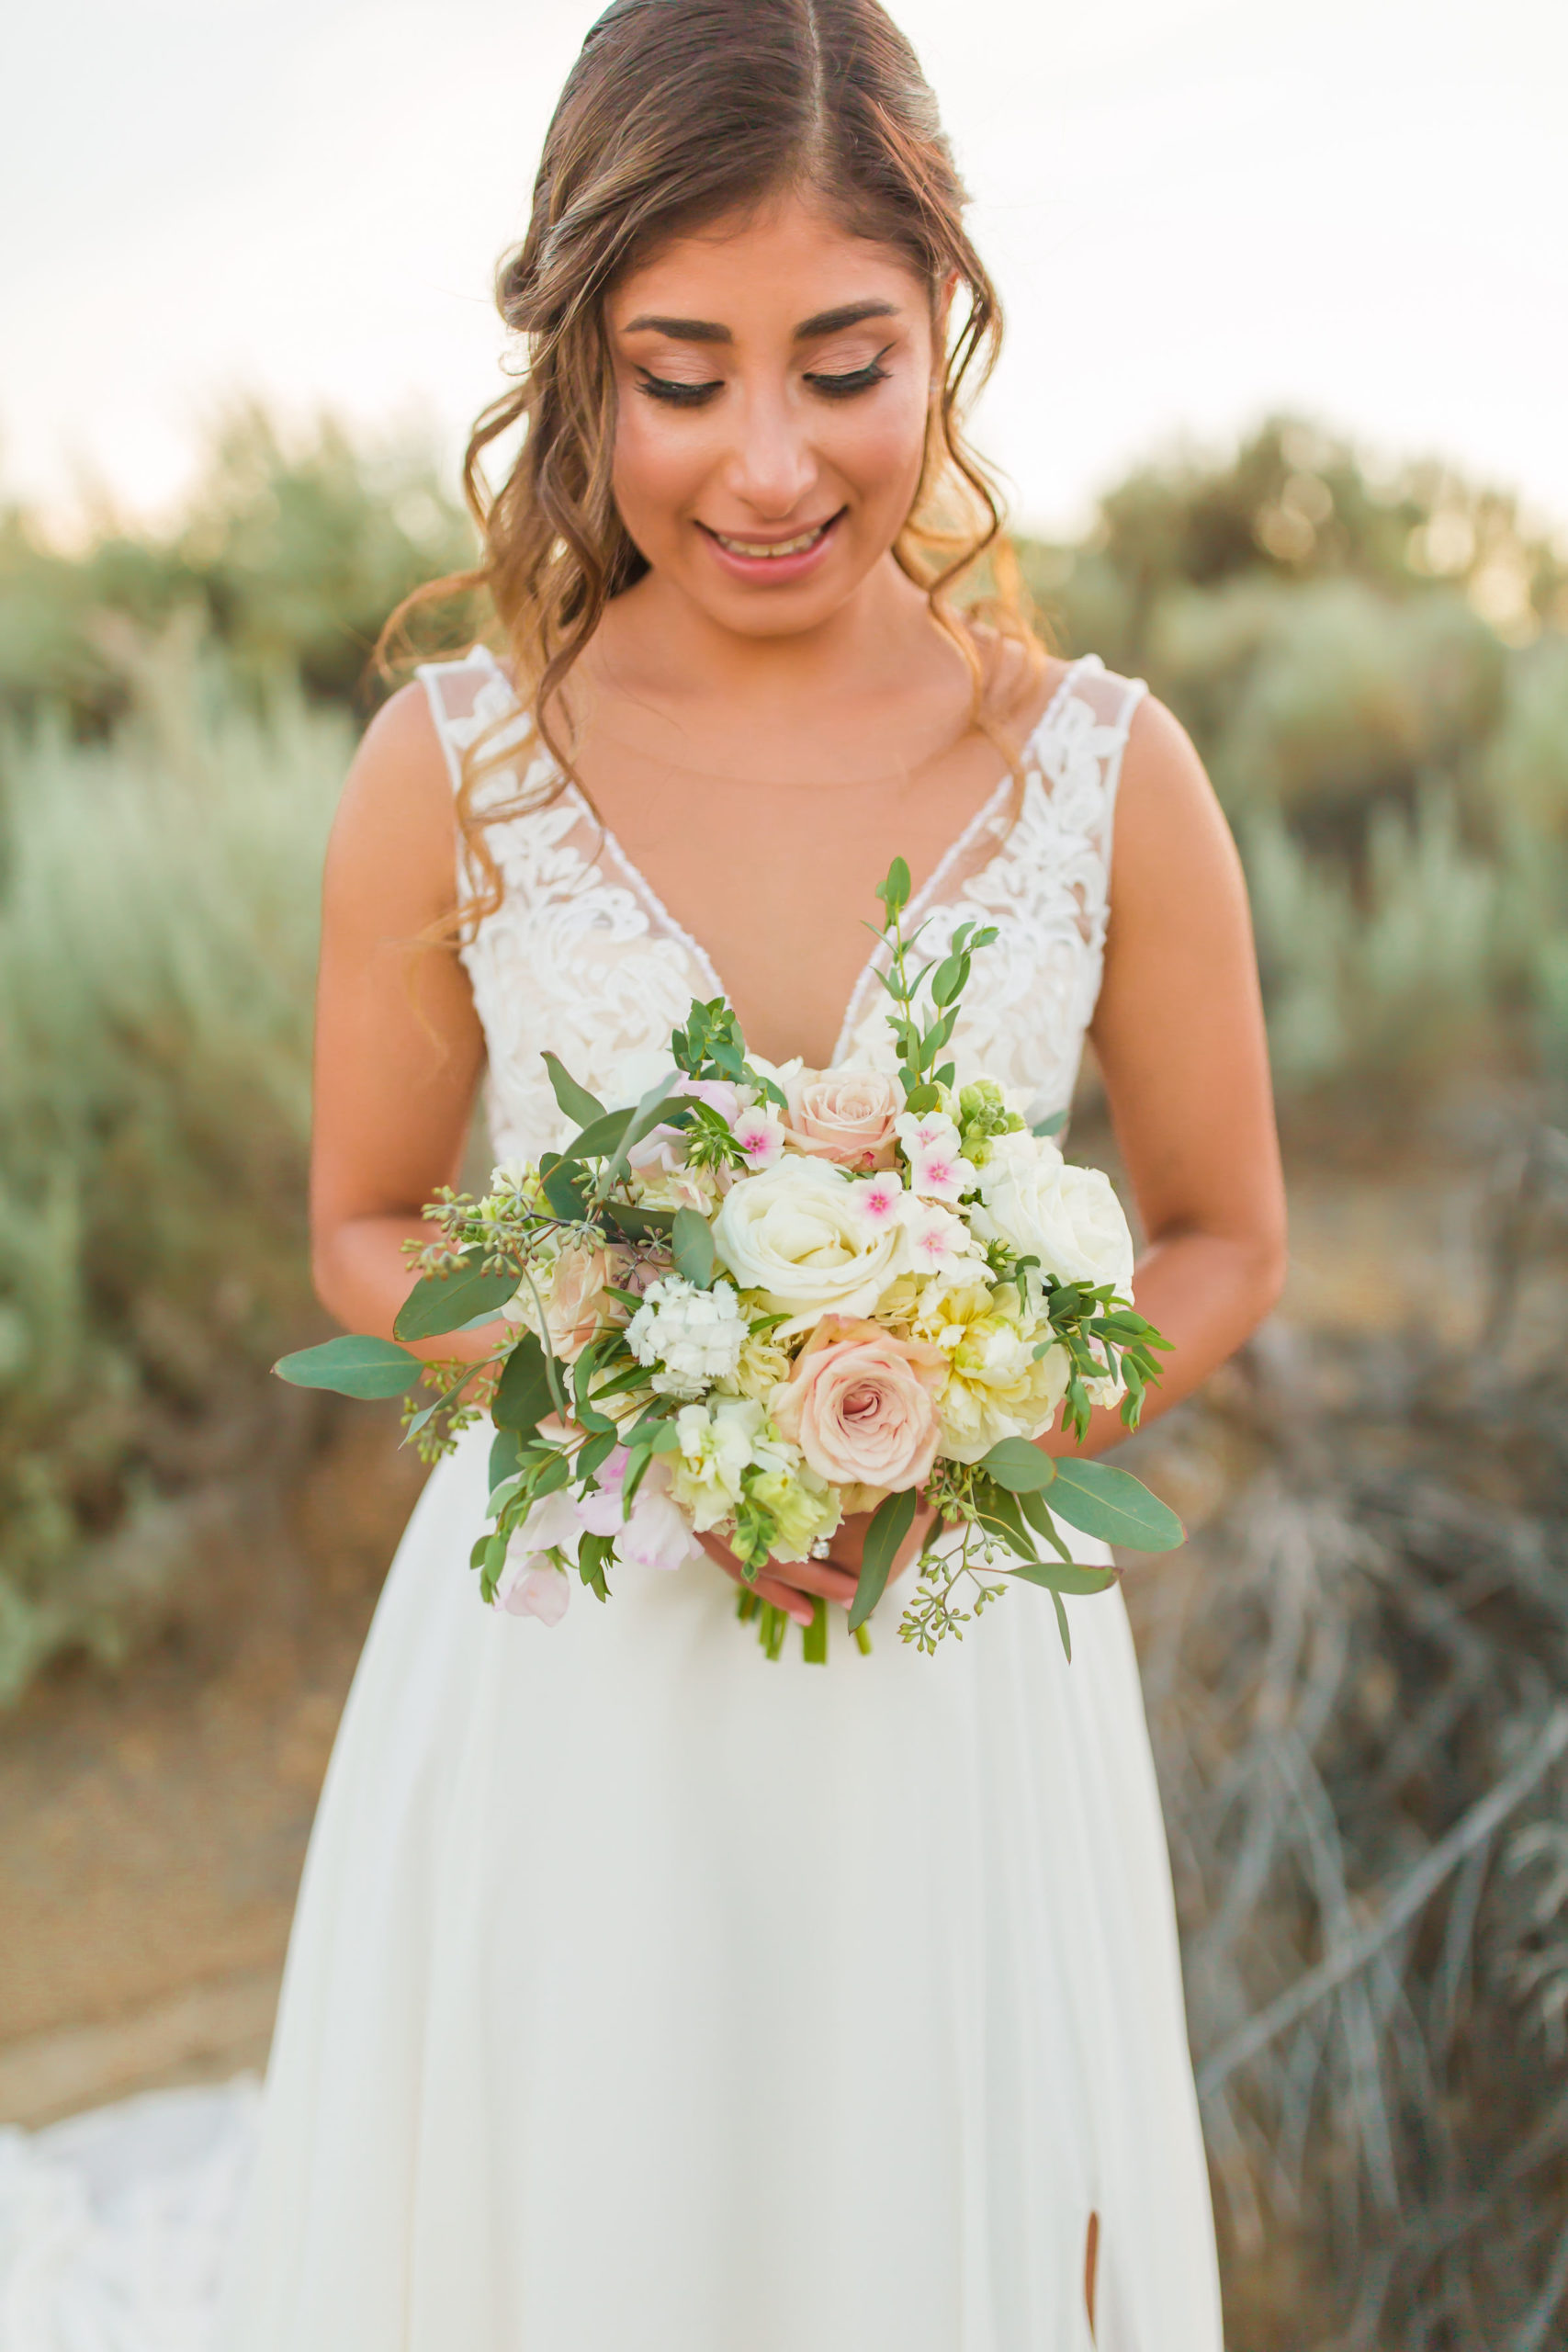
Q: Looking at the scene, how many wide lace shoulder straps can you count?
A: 2